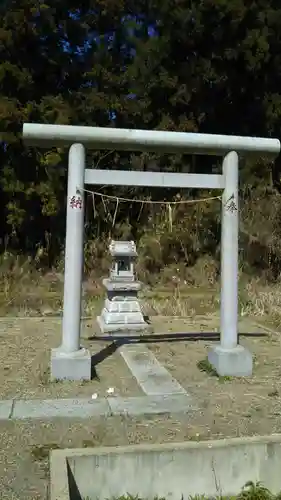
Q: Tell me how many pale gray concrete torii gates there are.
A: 1